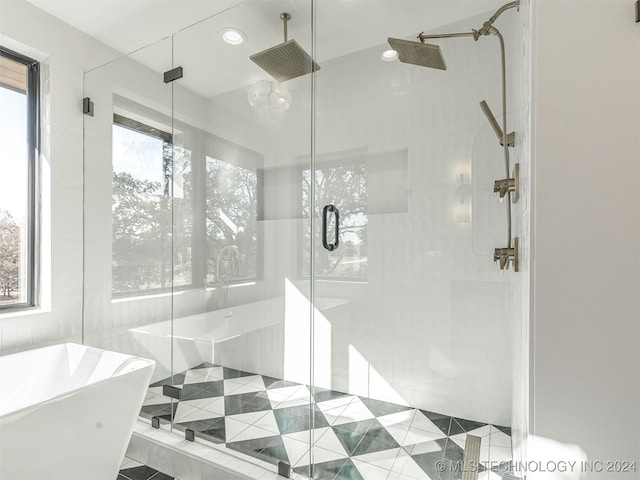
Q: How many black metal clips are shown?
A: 6